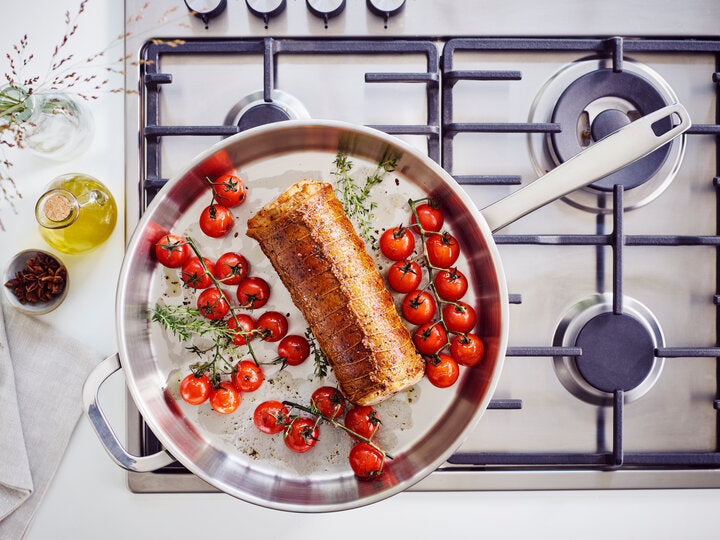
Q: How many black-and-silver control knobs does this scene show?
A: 4